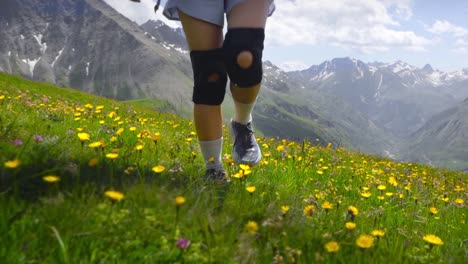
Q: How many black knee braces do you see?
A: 2